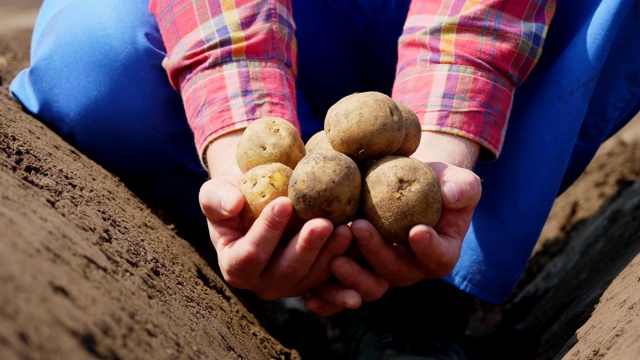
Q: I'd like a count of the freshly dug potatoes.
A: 7